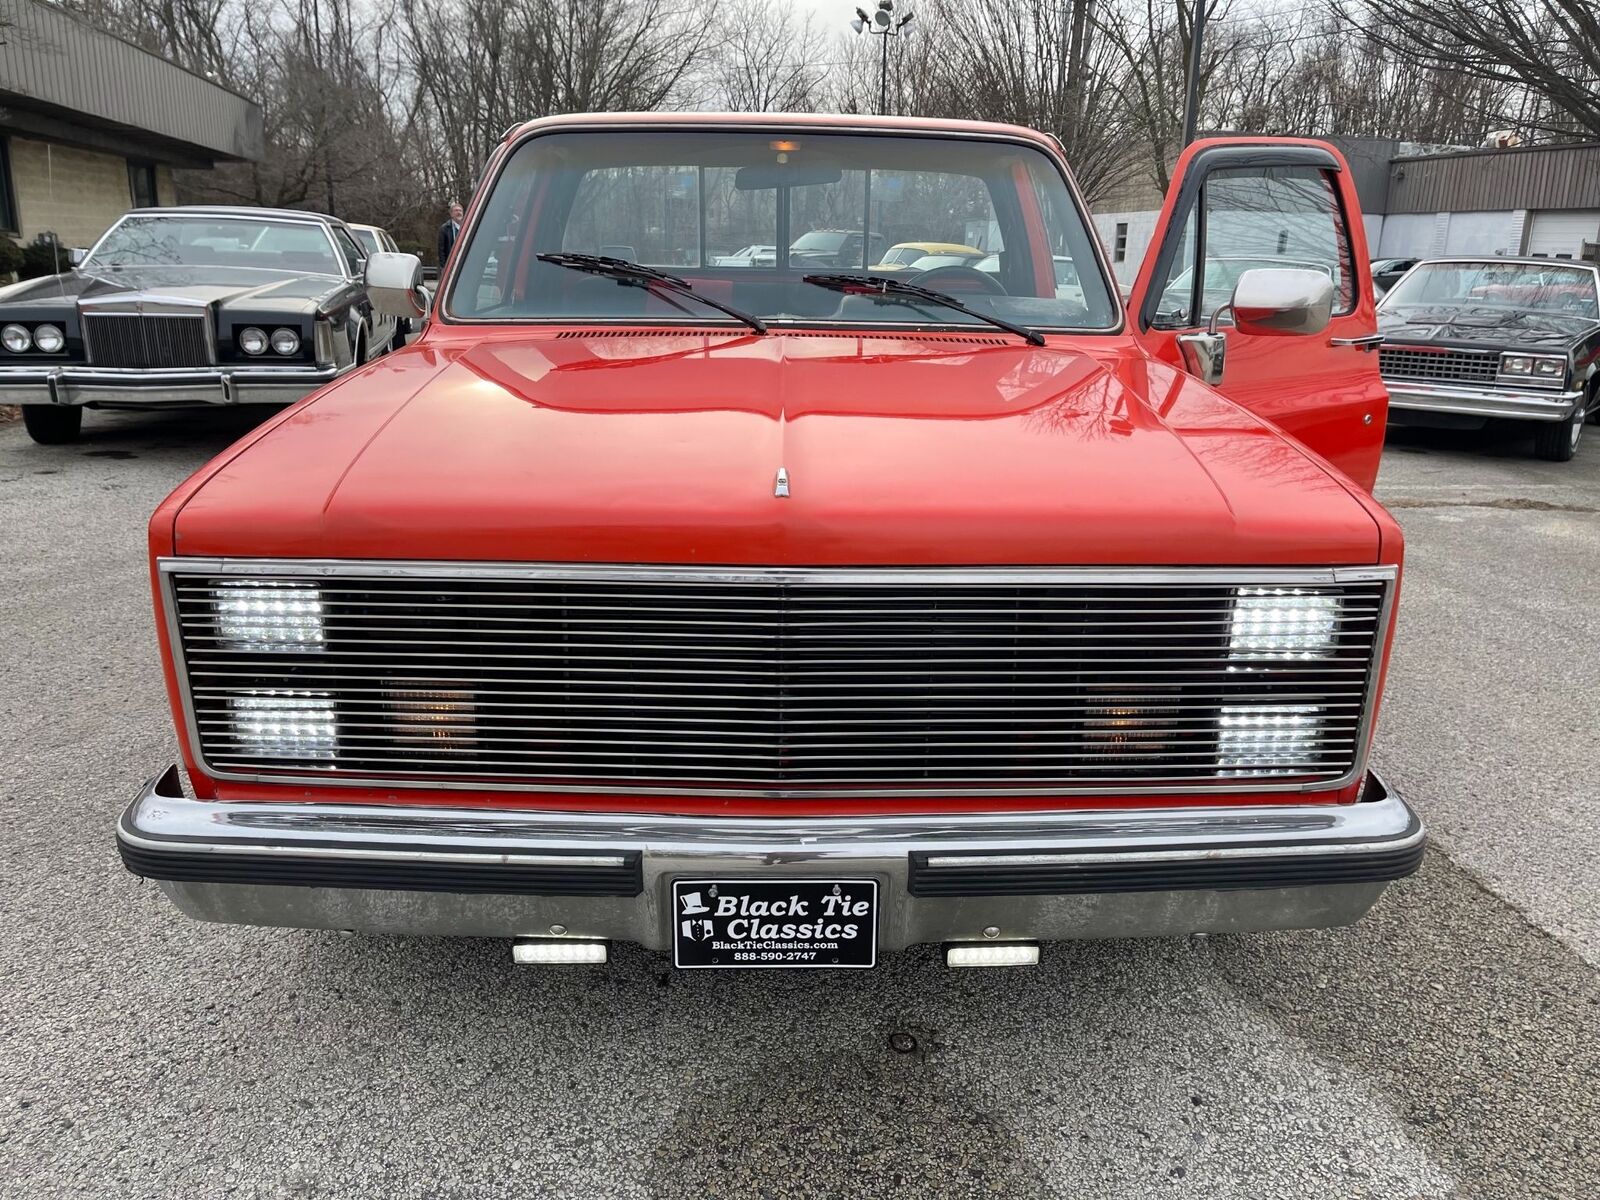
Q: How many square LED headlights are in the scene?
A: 4